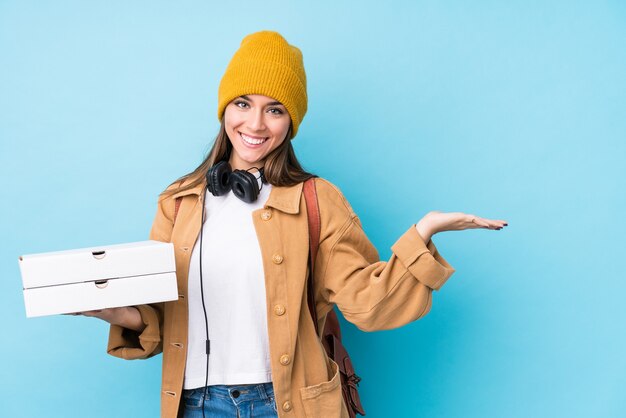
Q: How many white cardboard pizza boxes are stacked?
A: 2